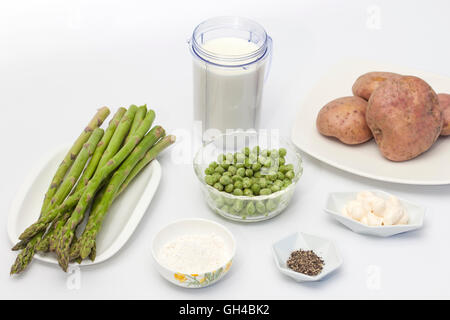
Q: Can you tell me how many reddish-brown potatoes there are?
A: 4